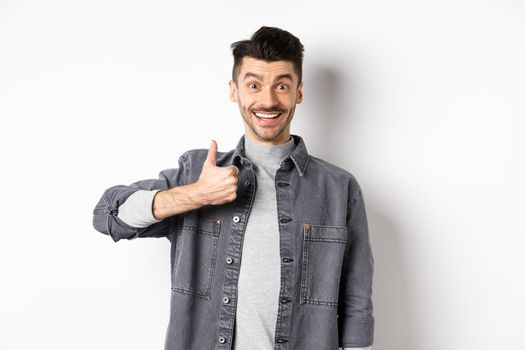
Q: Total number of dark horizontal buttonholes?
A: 5